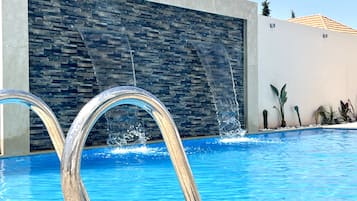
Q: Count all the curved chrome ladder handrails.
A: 2